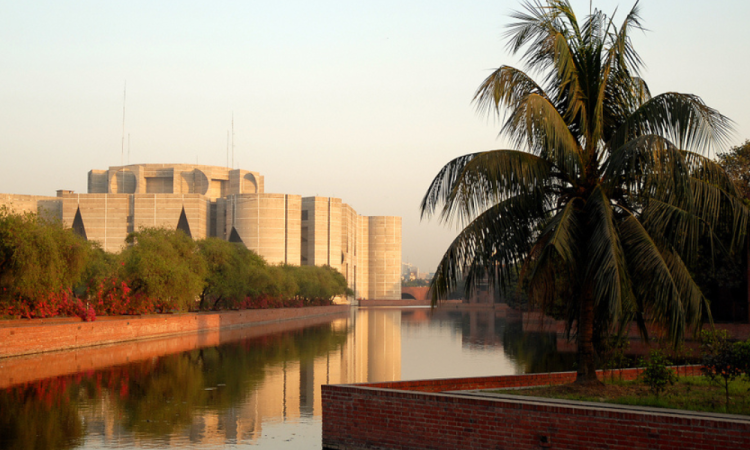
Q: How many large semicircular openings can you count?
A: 3